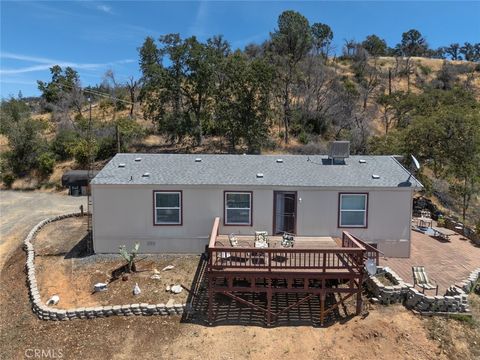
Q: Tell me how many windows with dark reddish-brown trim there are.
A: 3